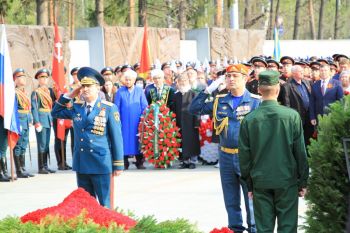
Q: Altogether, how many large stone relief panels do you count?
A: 3